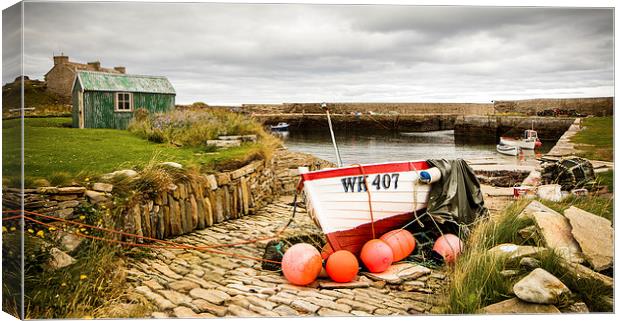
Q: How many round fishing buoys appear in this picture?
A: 5